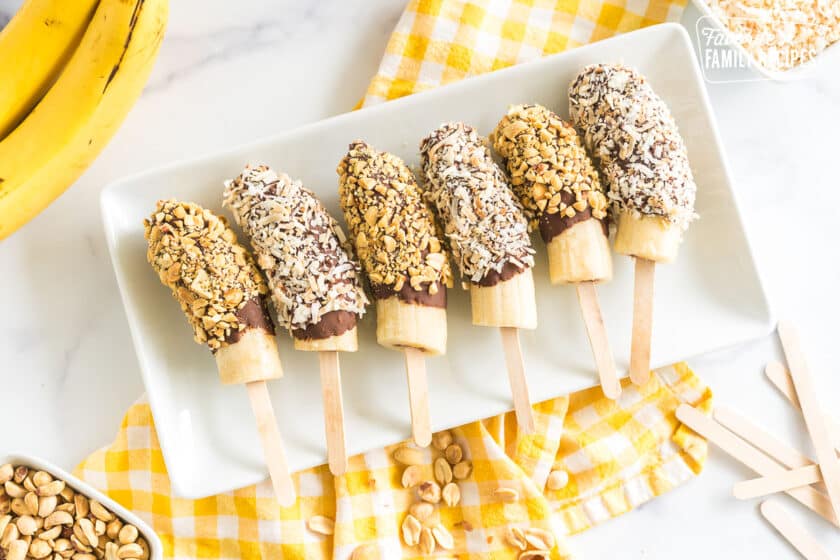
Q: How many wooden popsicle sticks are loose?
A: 6